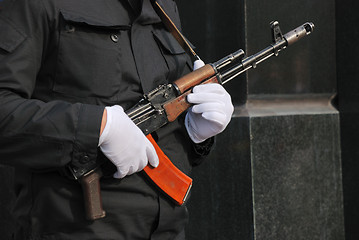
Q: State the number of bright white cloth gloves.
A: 2